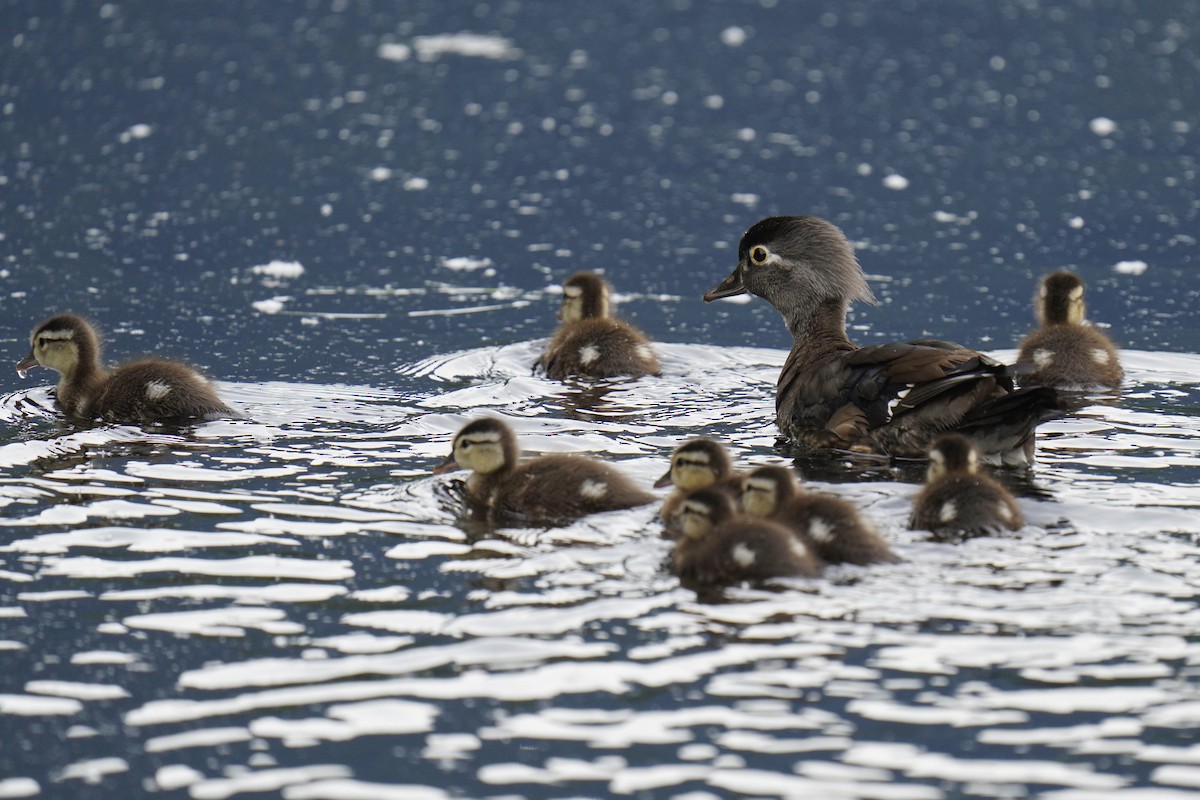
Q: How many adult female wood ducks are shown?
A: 1